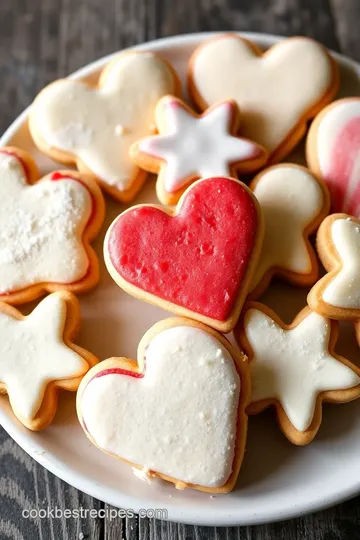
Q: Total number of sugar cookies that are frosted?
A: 11